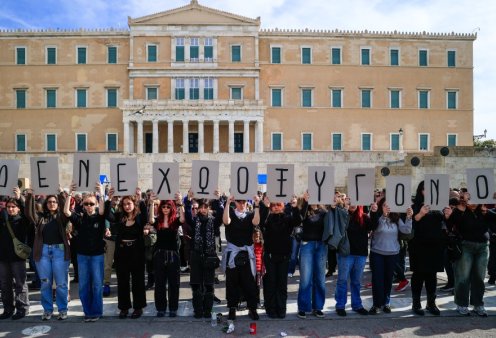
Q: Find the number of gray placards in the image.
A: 13